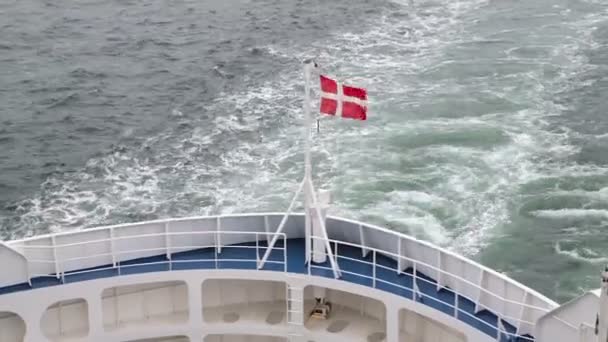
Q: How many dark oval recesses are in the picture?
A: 4